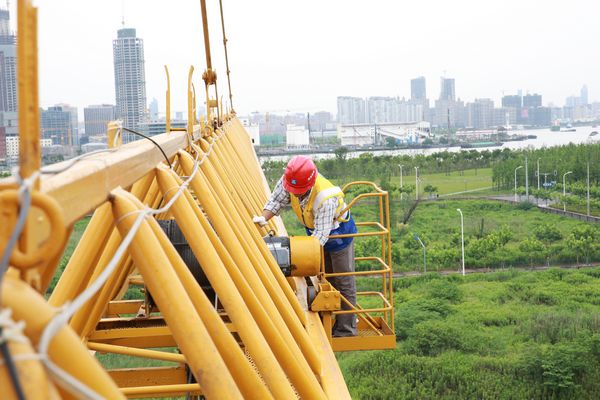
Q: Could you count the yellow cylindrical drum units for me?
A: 1